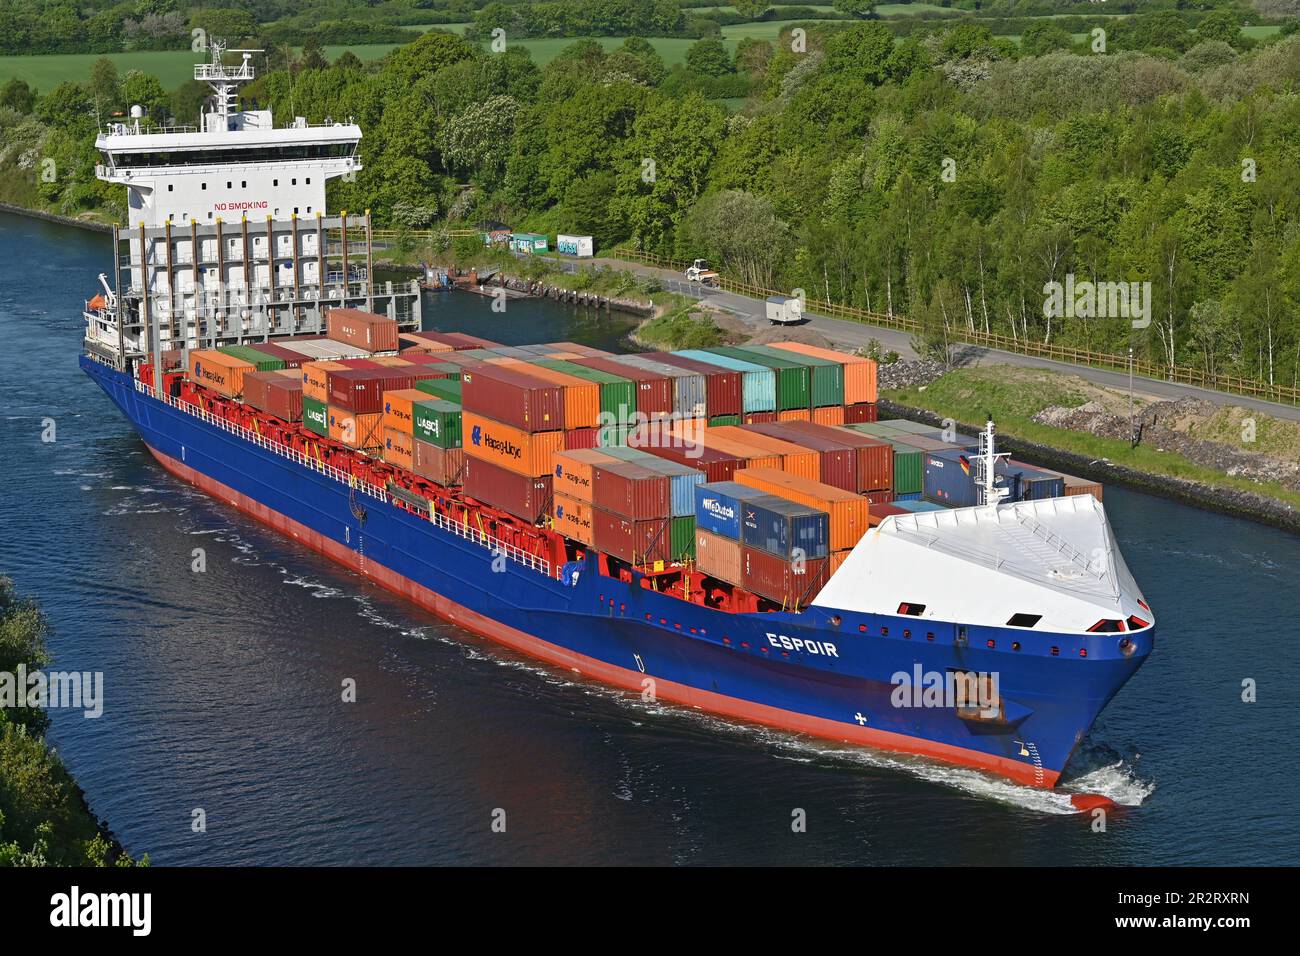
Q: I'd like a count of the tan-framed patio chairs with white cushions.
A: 0